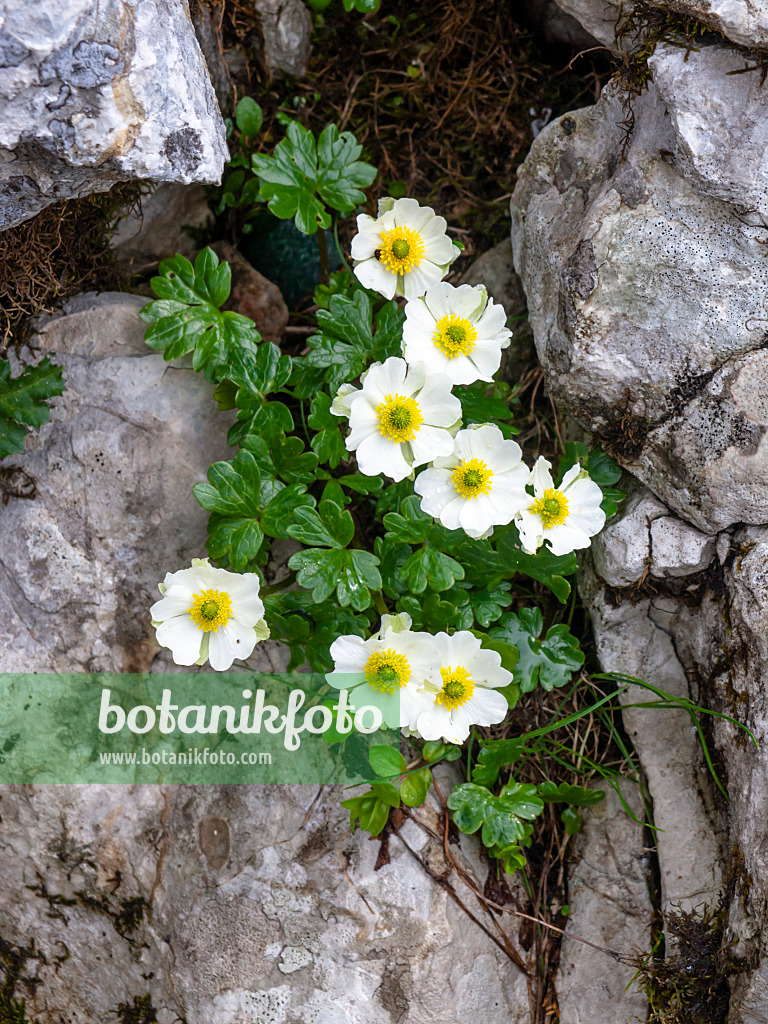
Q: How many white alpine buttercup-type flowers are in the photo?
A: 8